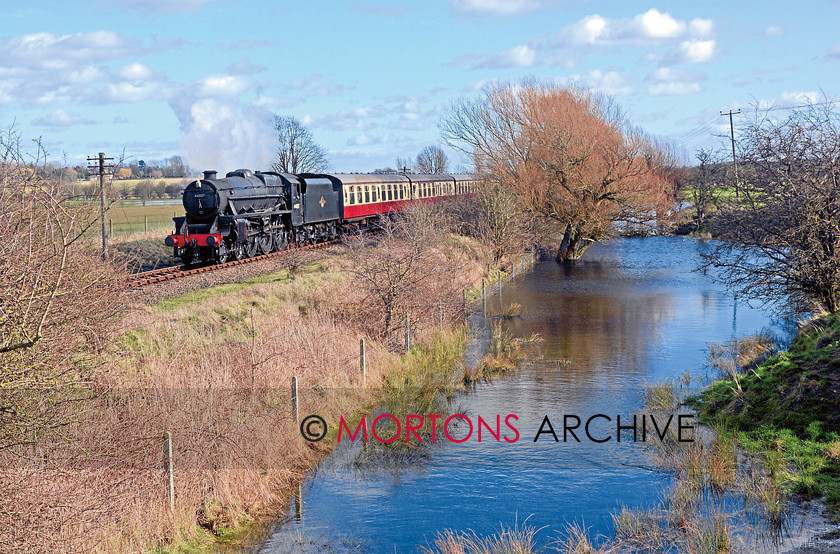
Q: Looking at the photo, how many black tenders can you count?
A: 1